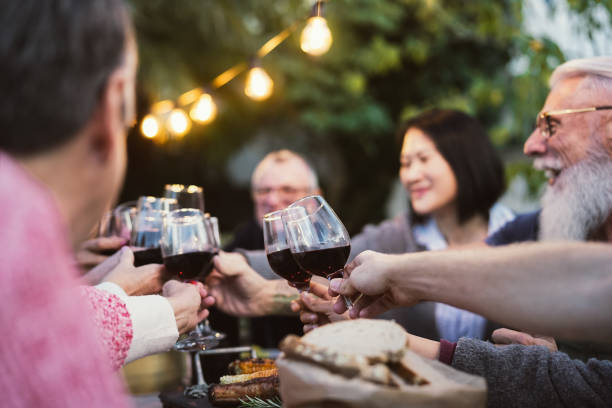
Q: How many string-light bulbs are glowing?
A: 5